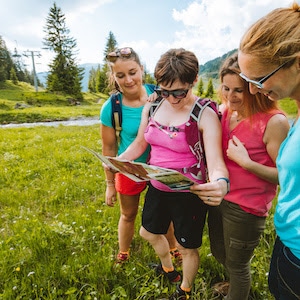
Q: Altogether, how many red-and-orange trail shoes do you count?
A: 2